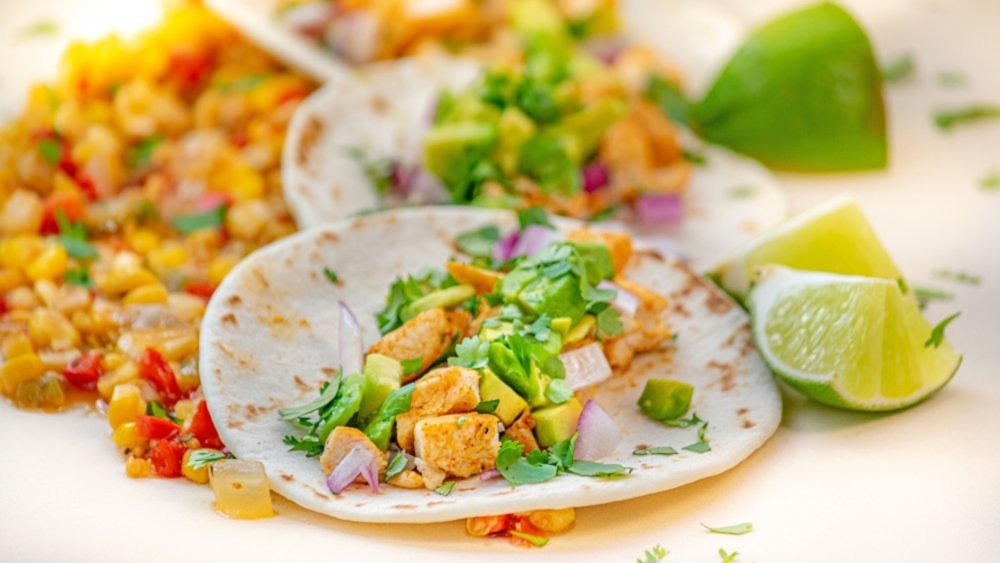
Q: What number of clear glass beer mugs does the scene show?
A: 0